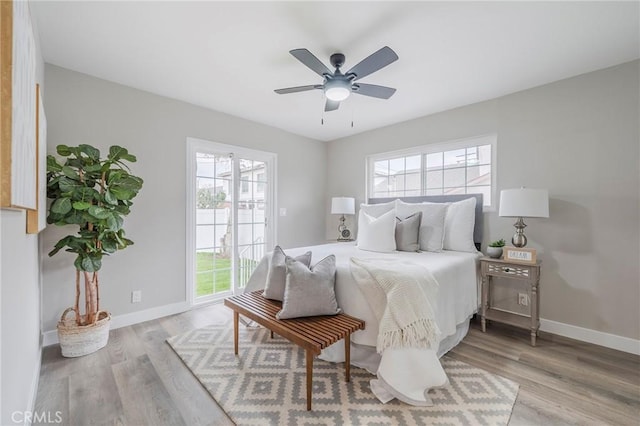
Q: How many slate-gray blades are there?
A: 5